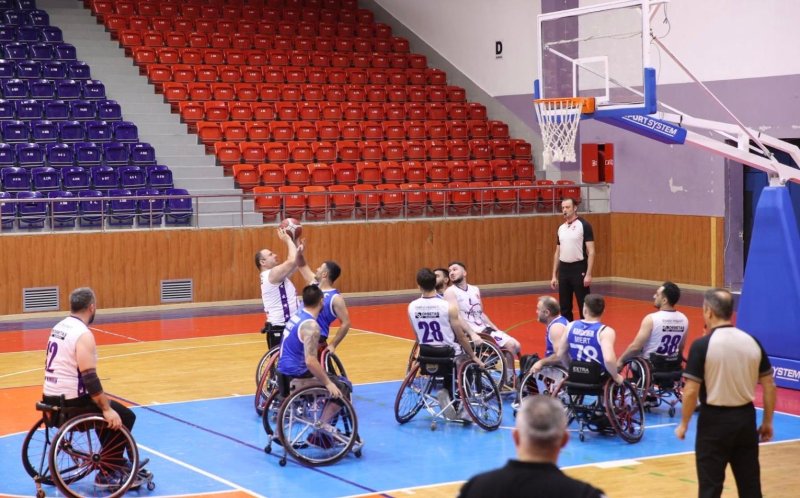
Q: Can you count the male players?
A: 10